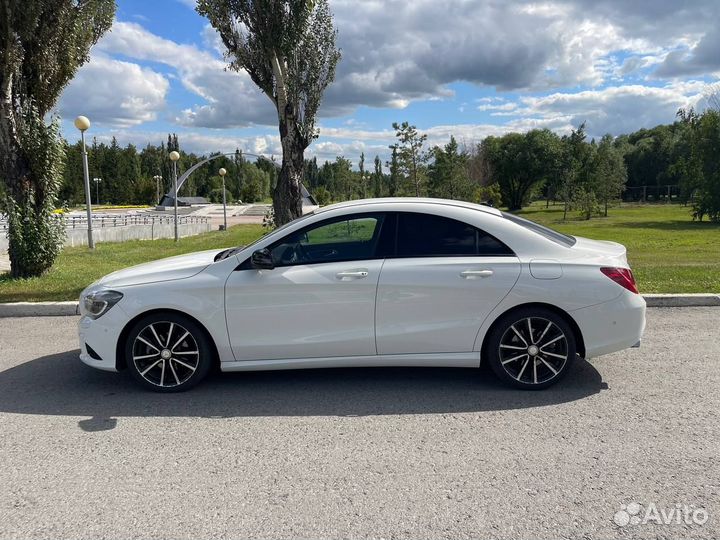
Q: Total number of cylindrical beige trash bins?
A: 0